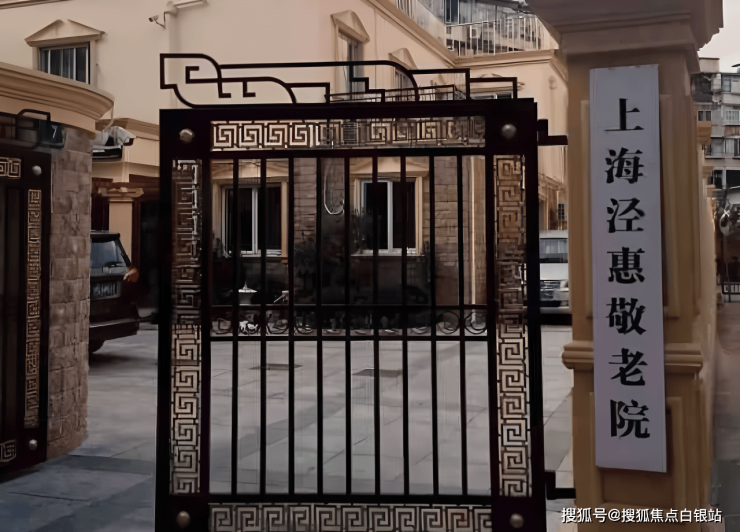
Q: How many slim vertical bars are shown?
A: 9